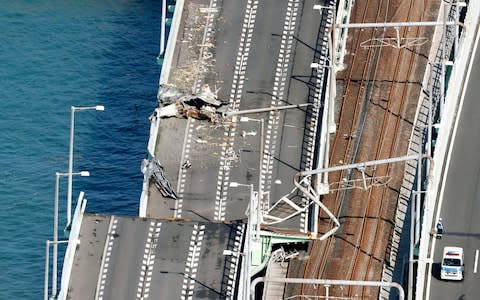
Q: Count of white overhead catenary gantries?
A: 3